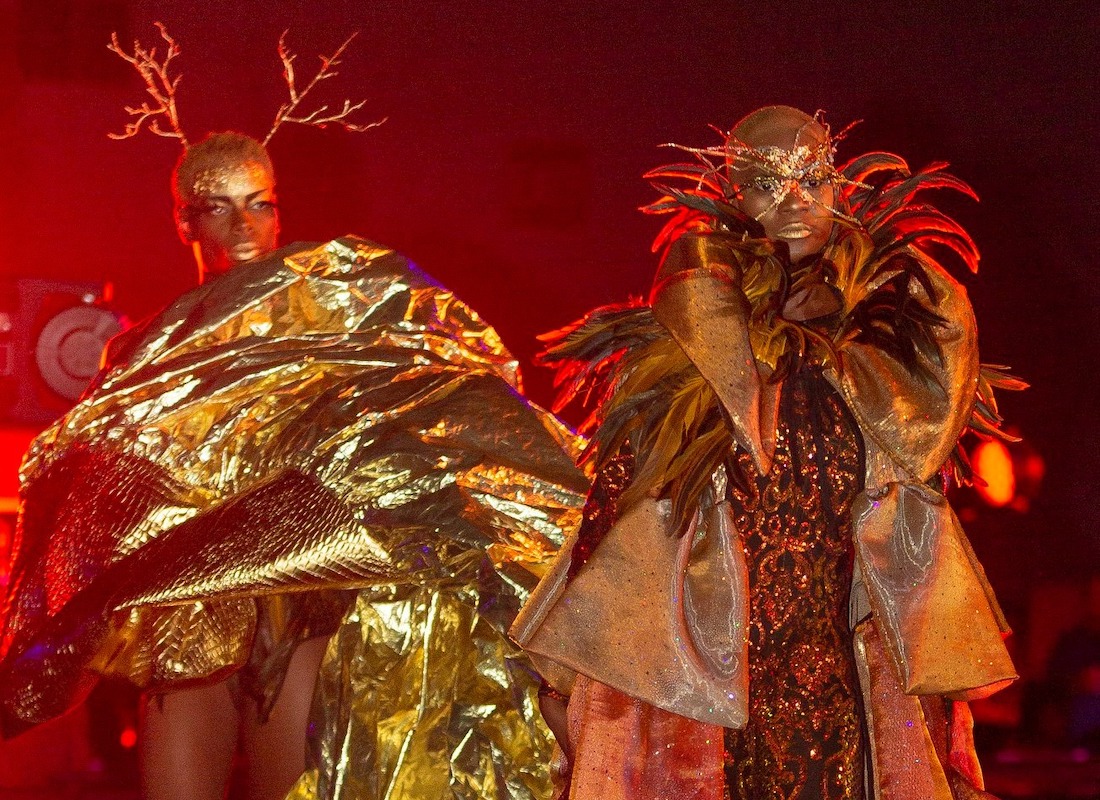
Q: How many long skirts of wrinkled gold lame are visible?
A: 1